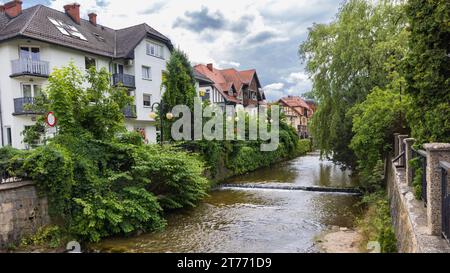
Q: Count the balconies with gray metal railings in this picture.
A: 4